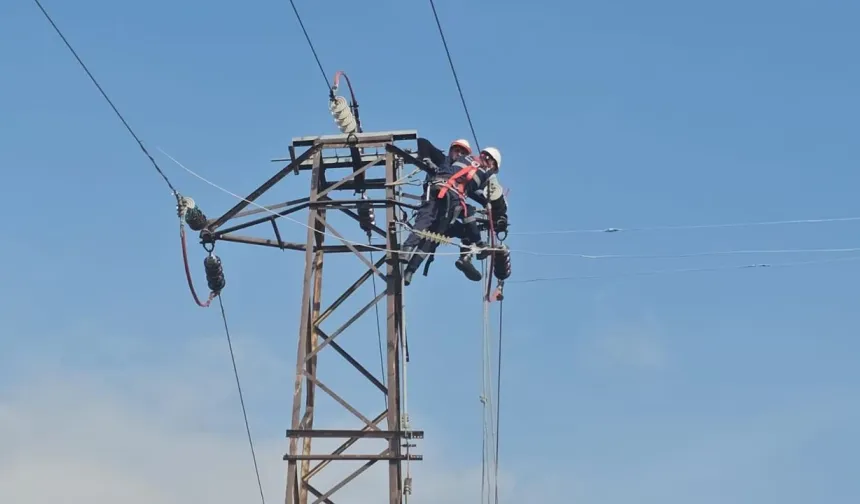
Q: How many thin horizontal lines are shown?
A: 3